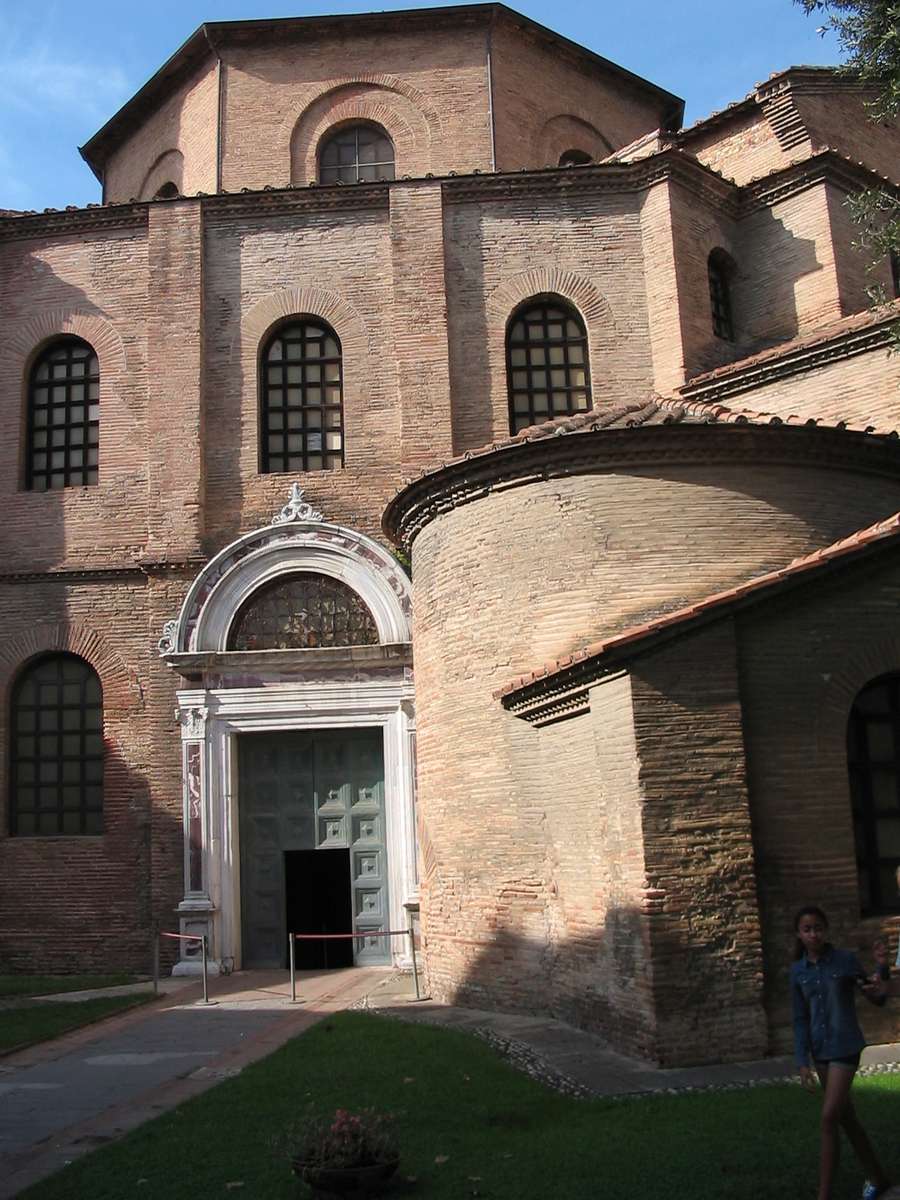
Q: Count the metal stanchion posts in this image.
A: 4